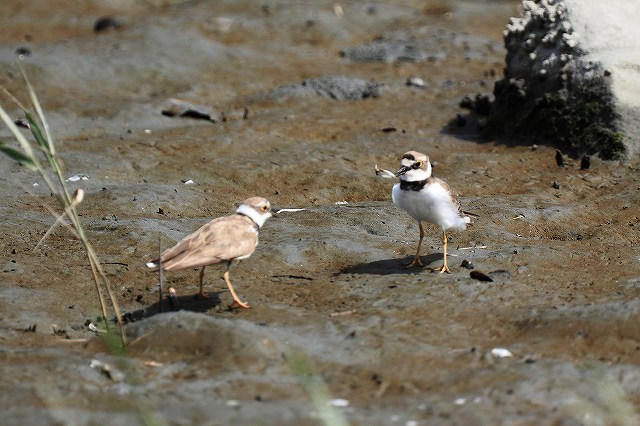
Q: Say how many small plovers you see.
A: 2